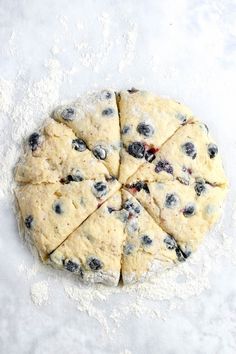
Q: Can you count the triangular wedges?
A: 8